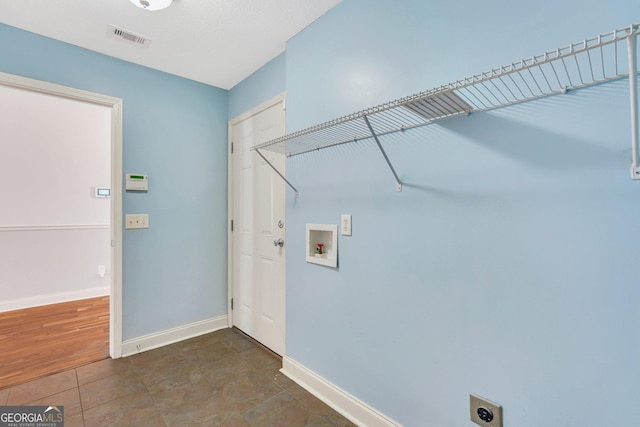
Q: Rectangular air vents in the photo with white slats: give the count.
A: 1